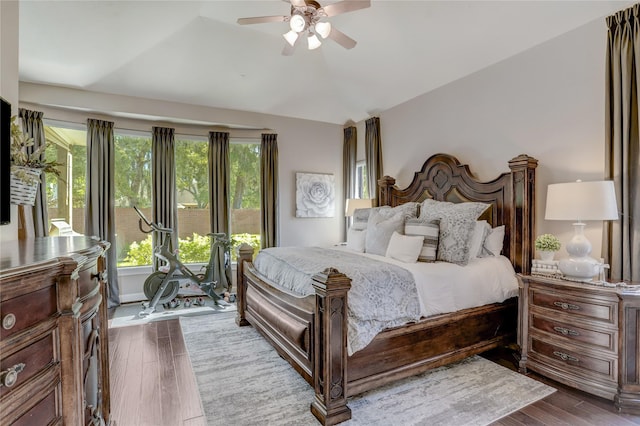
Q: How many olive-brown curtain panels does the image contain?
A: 8